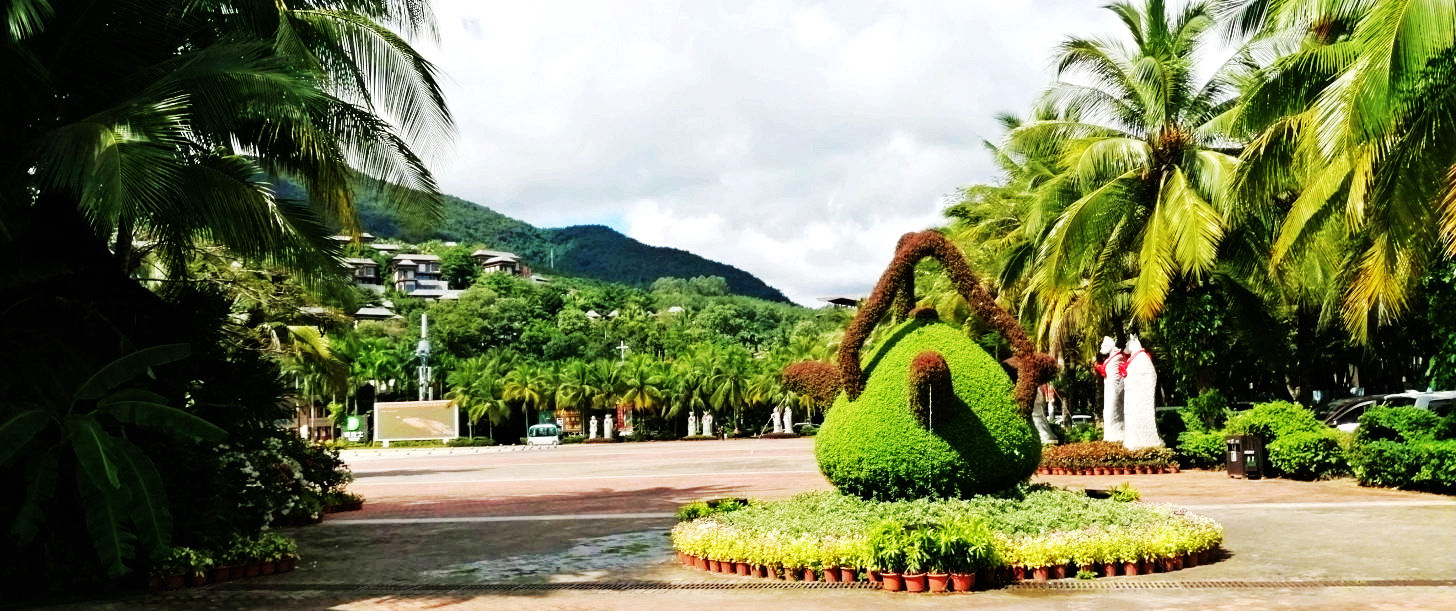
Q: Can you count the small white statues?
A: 6